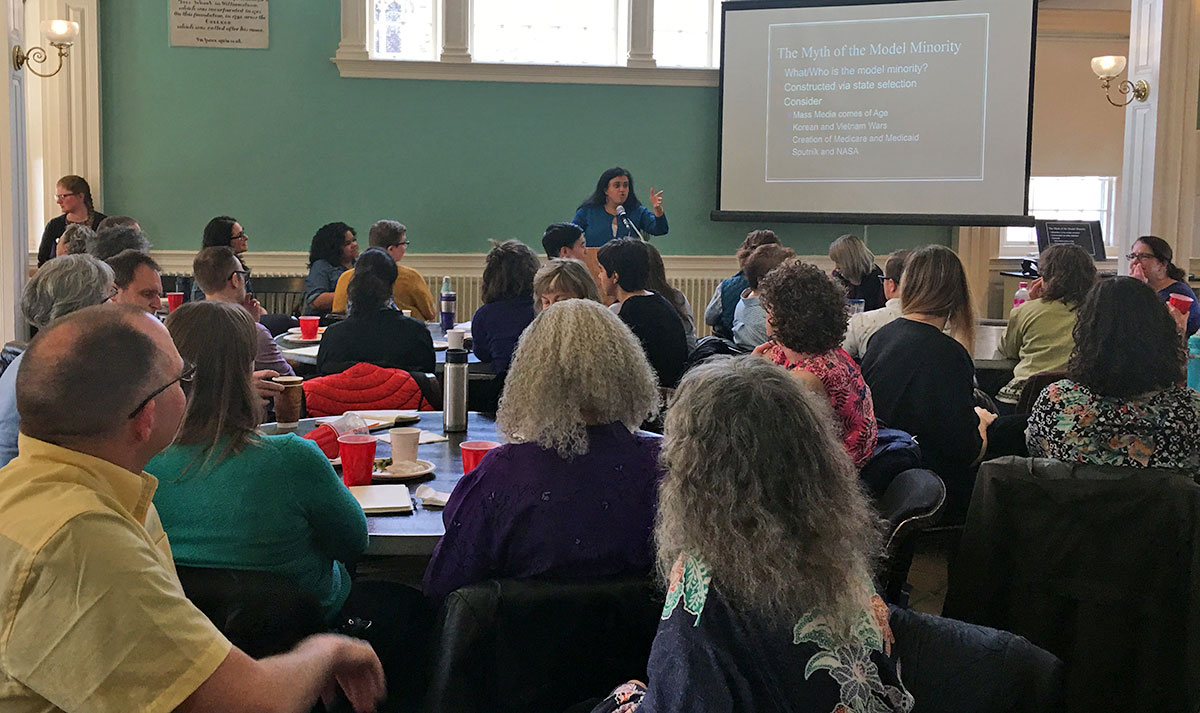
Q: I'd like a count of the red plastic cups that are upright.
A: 5